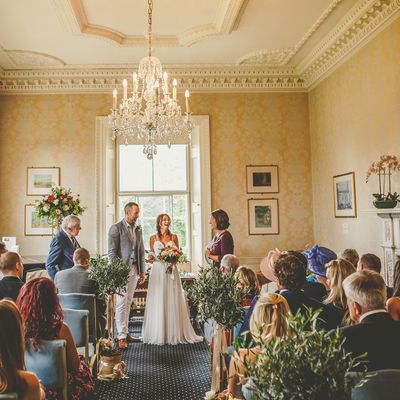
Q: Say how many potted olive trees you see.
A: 3